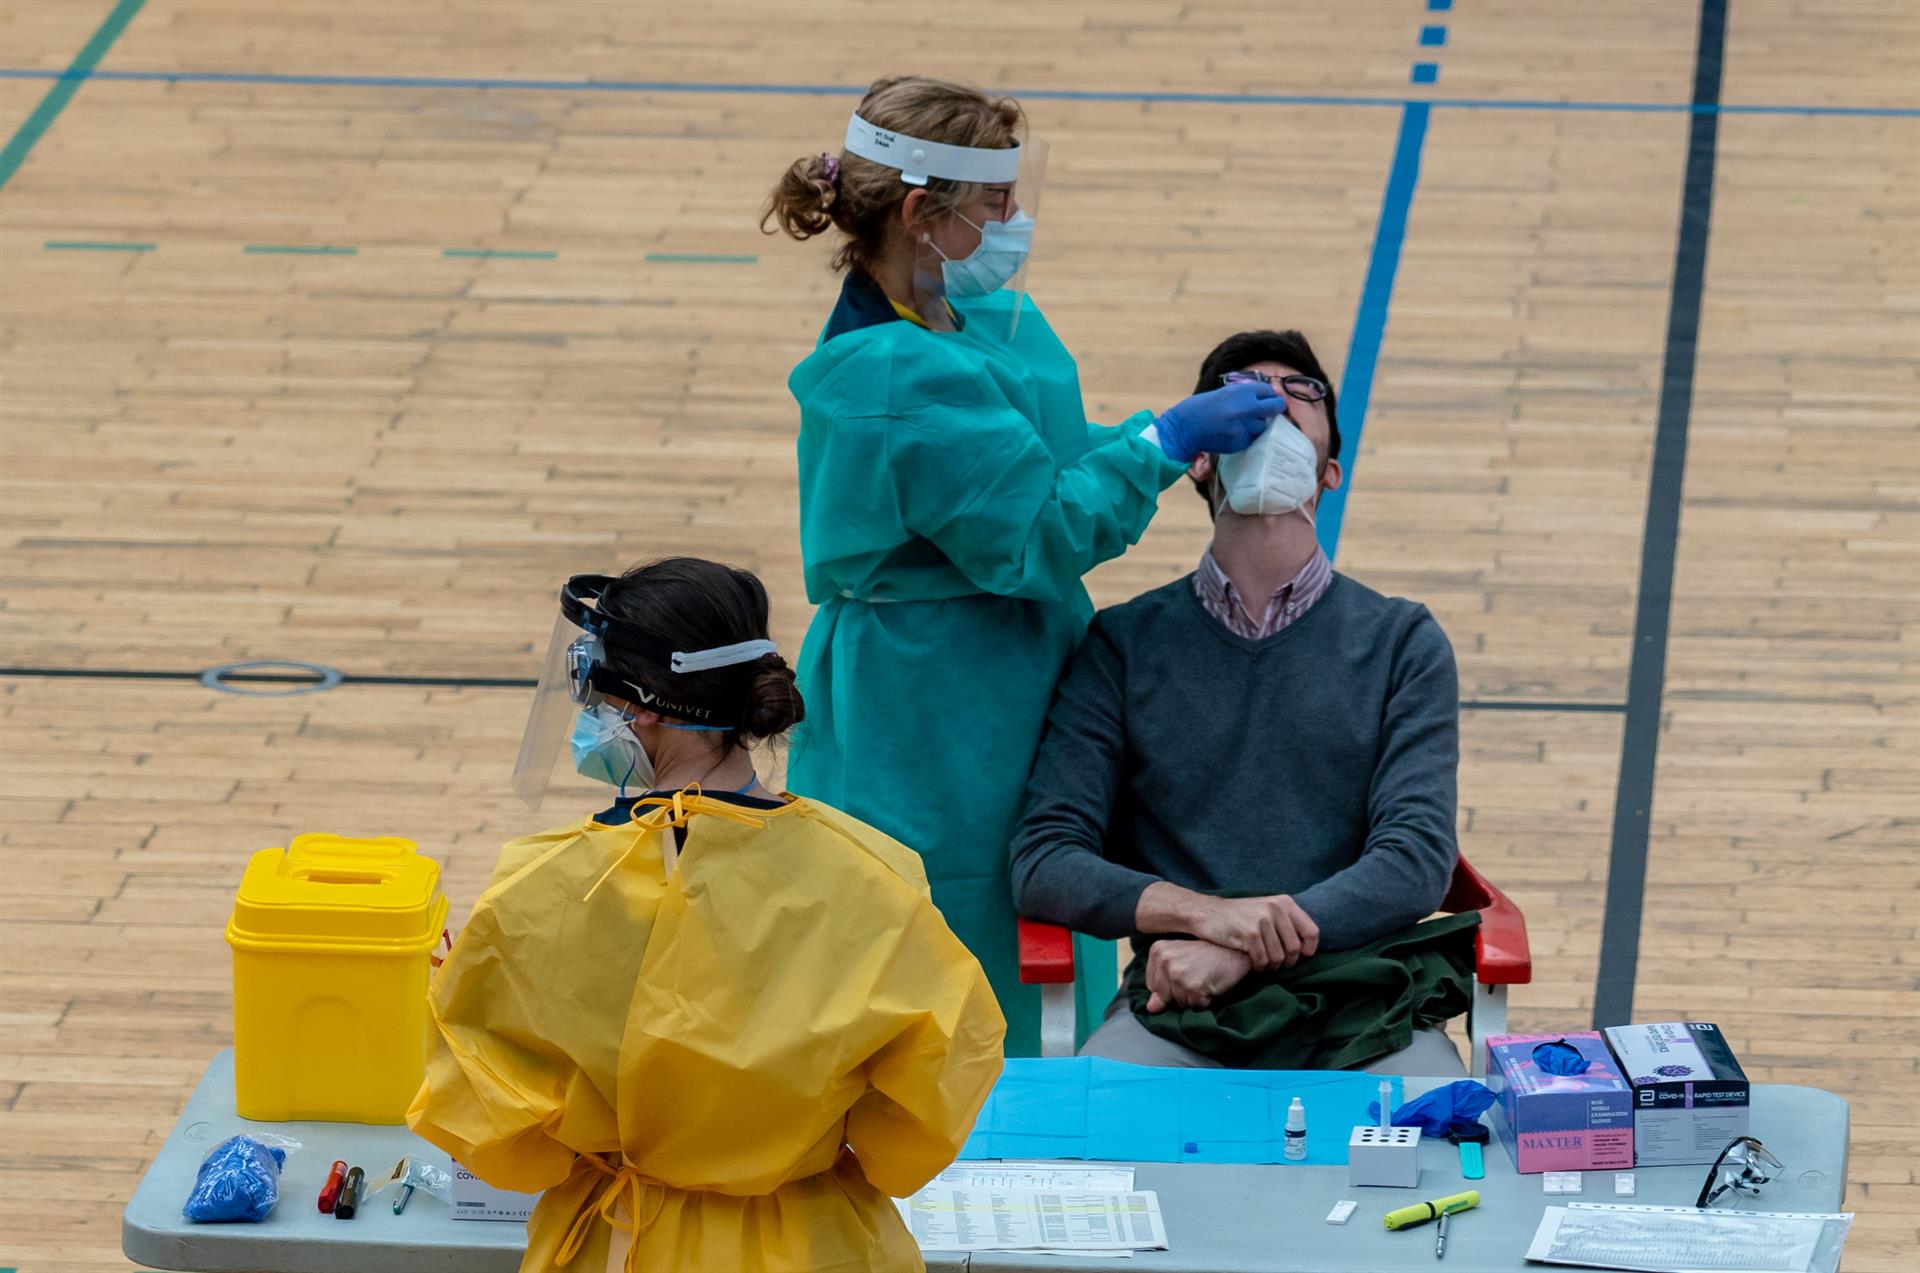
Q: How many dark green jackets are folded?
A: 1